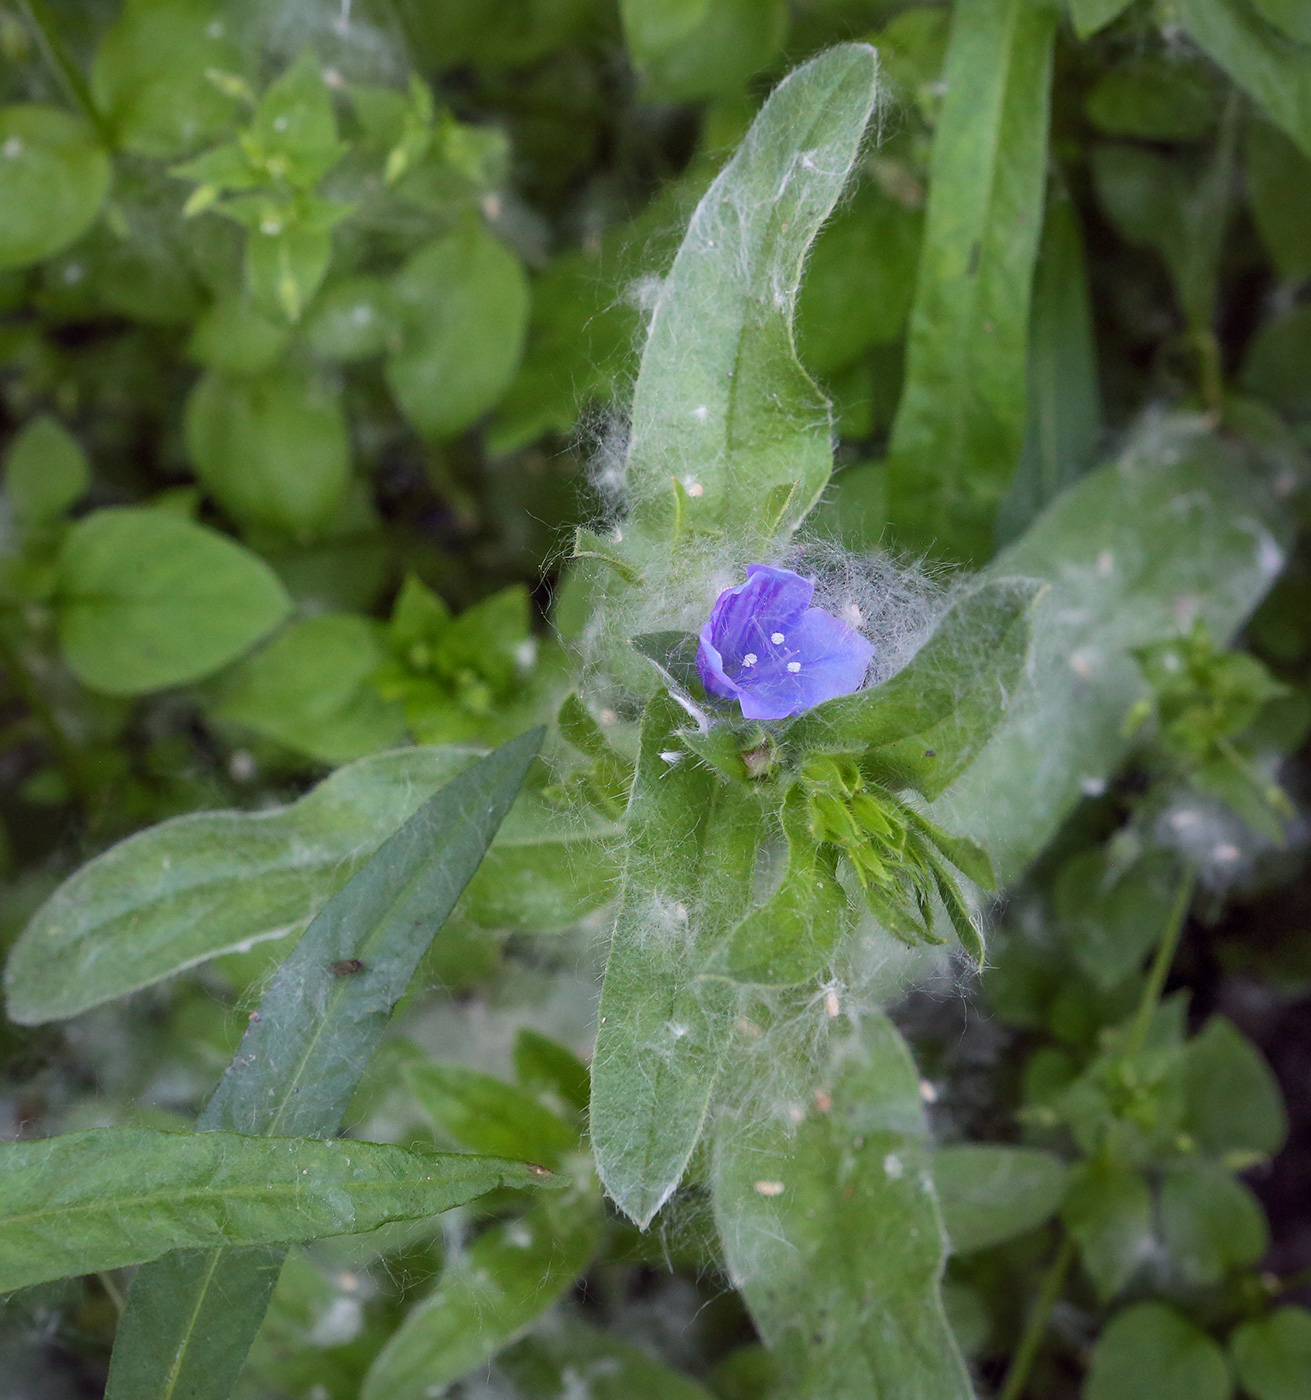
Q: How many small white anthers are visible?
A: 3